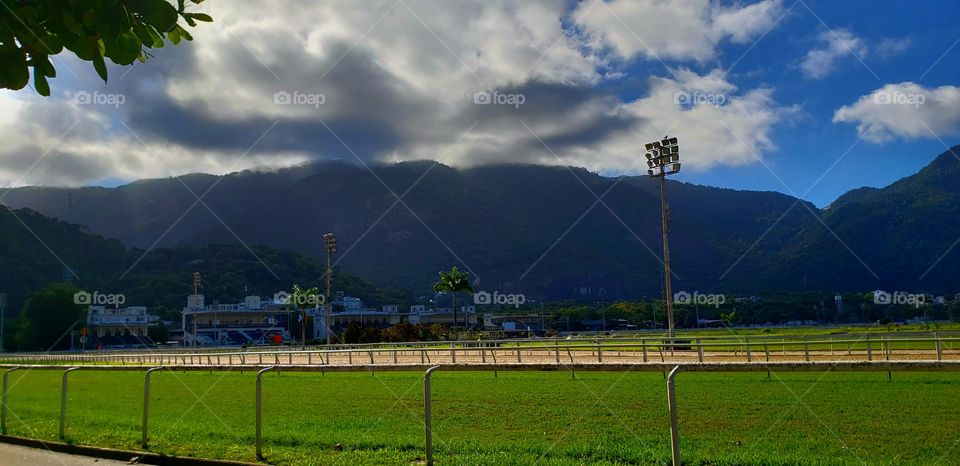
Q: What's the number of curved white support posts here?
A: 6